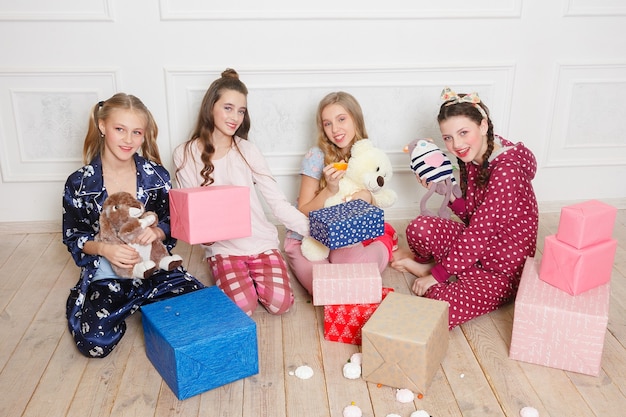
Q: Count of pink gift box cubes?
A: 5